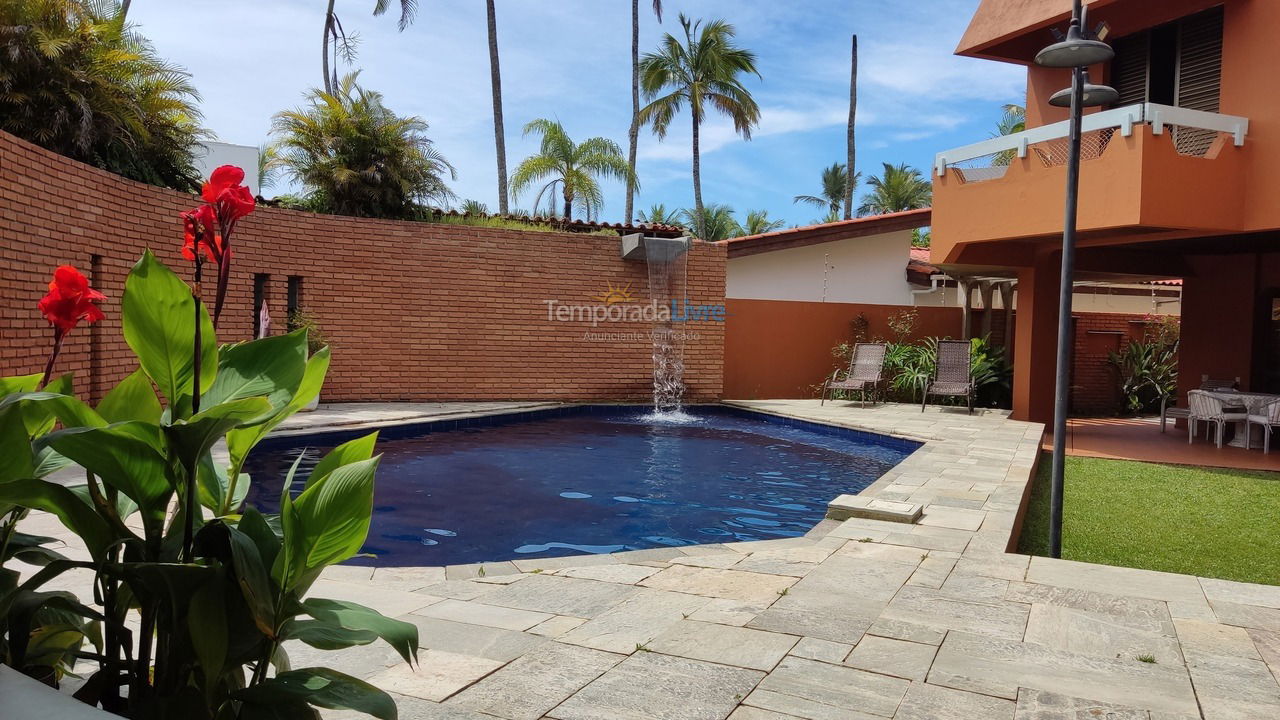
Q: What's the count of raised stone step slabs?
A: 1